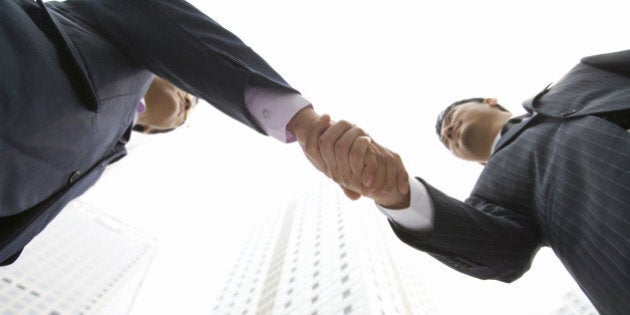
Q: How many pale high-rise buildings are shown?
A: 3